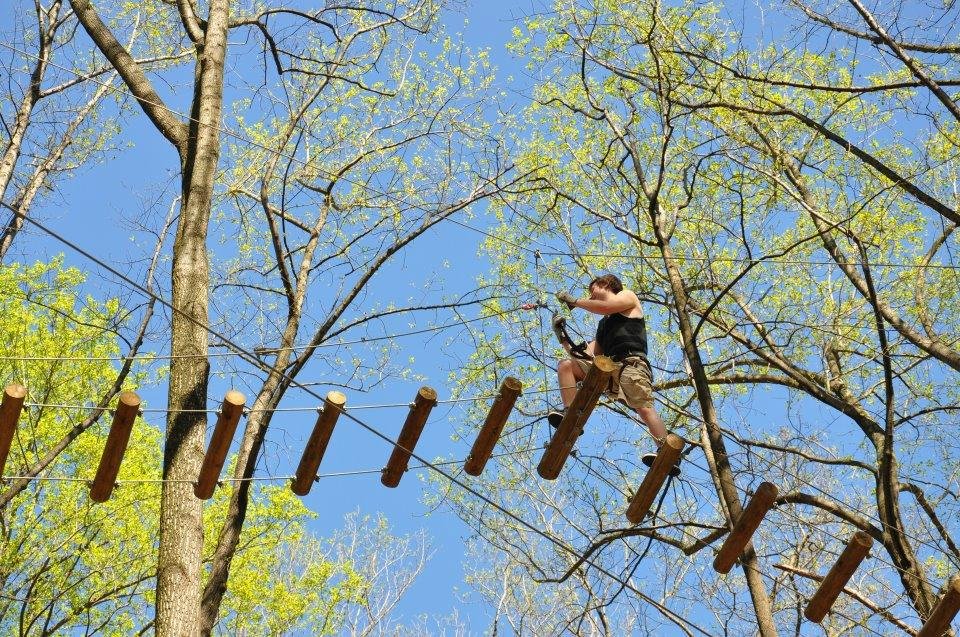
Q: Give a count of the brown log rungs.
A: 11